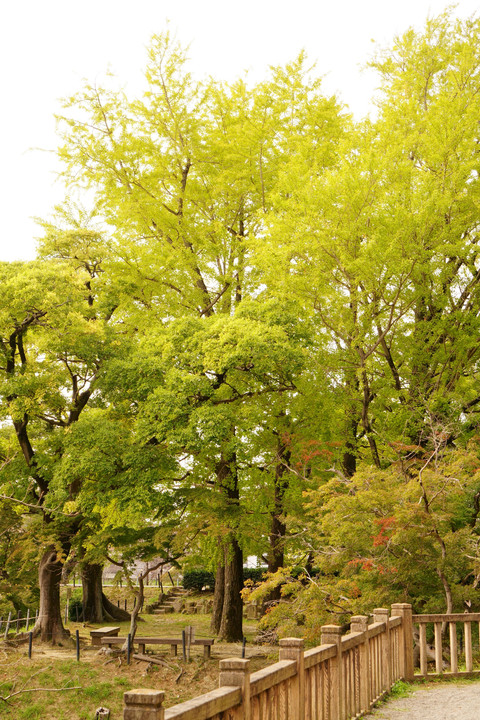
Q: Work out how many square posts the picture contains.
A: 7